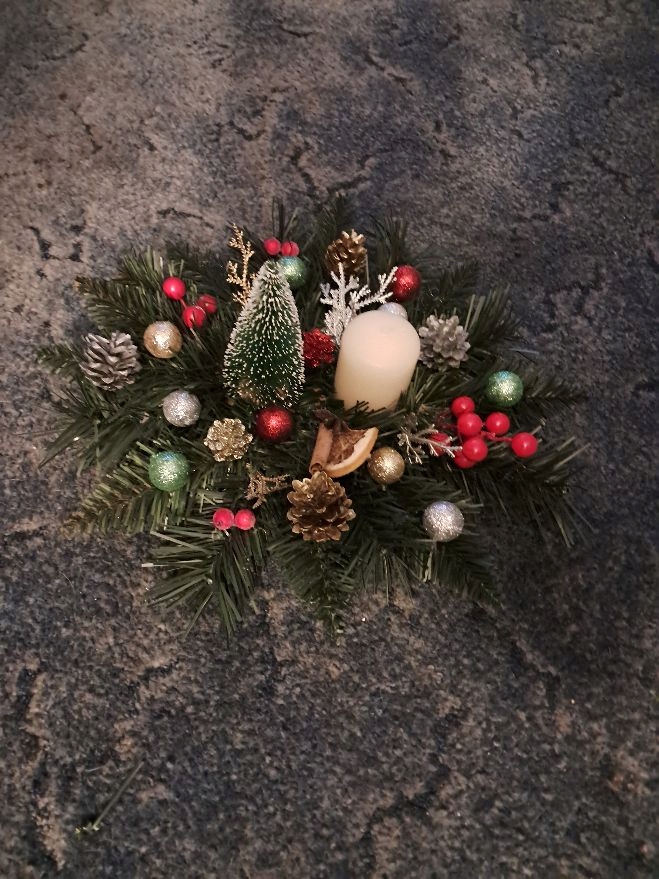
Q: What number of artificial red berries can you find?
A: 14